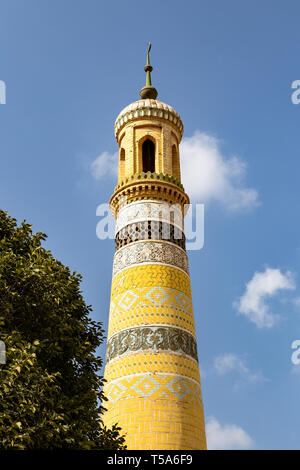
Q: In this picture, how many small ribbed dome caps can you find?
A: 1